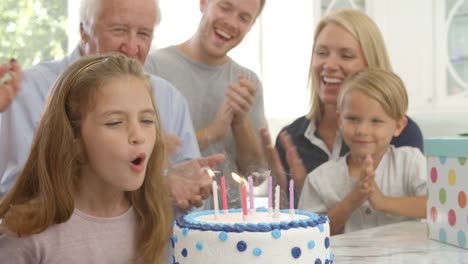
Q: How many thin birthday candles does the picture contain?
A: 7